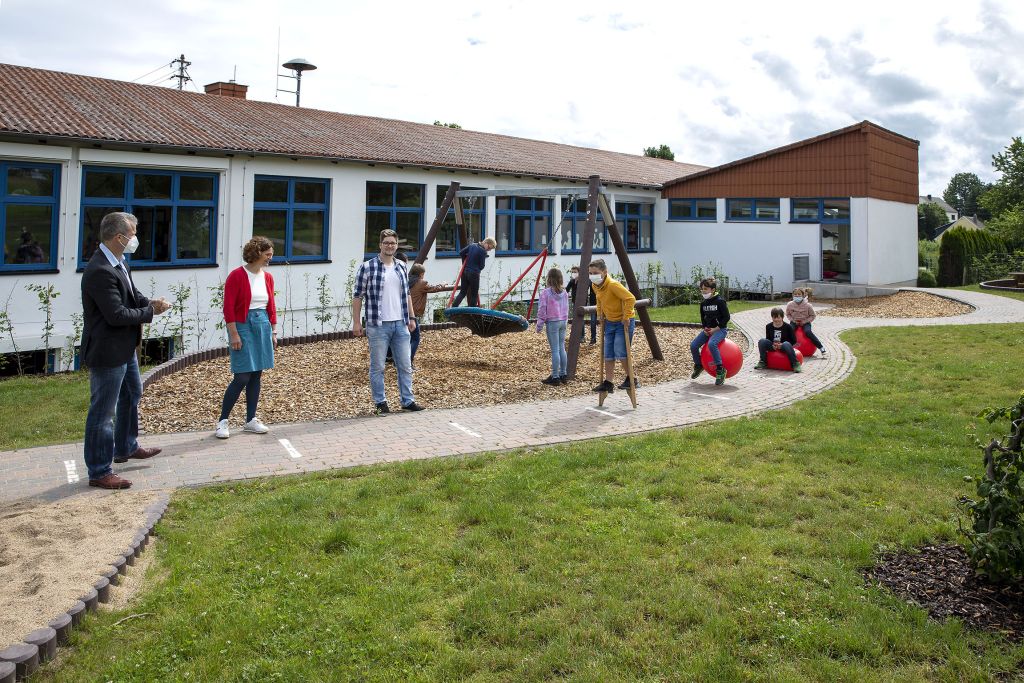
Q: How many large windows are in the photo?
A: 8